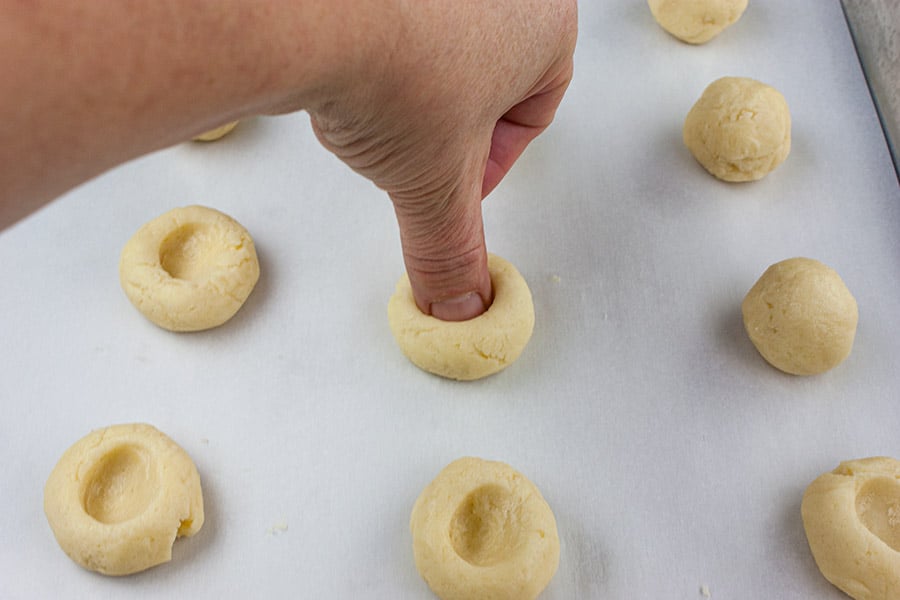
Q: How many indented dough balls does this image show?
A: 5